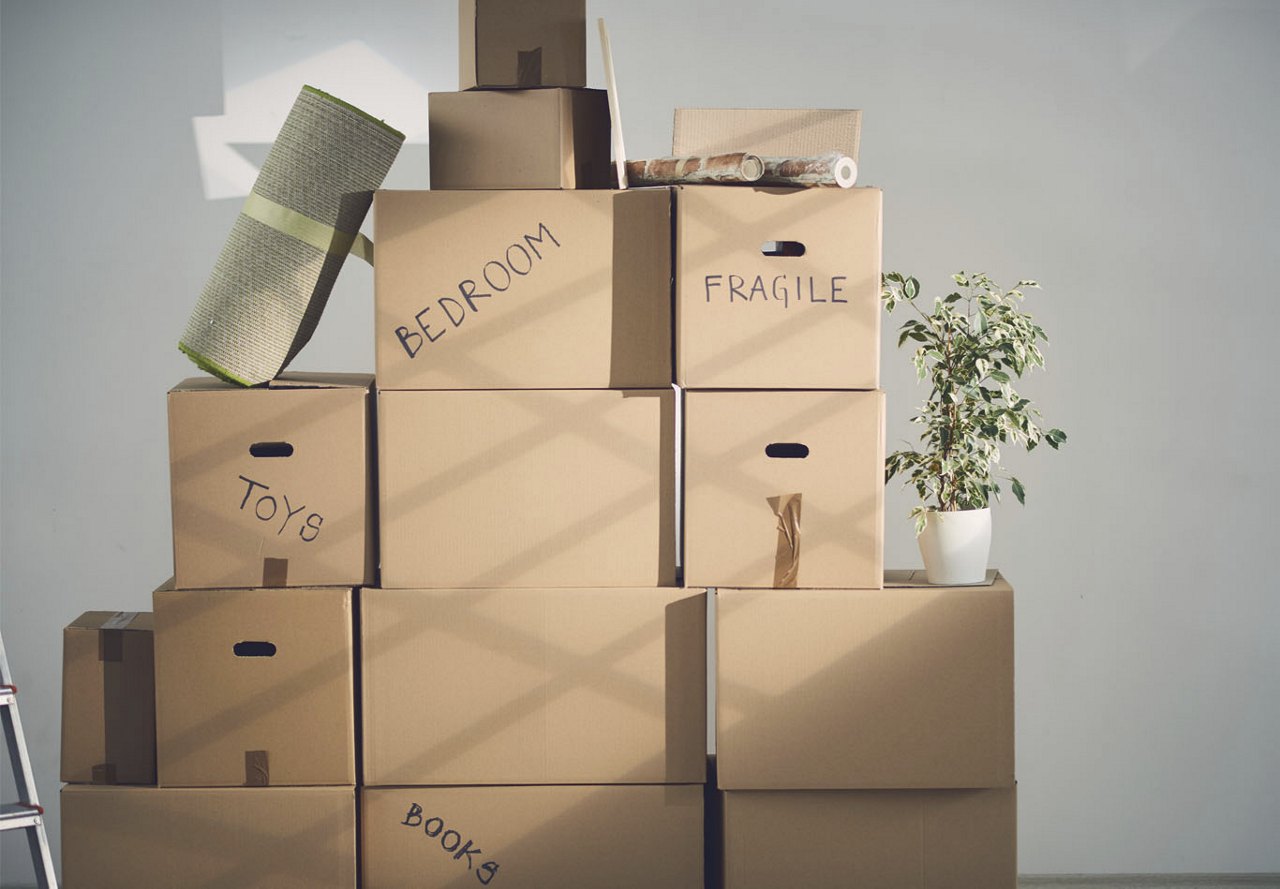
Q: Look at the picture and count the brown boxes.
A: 14